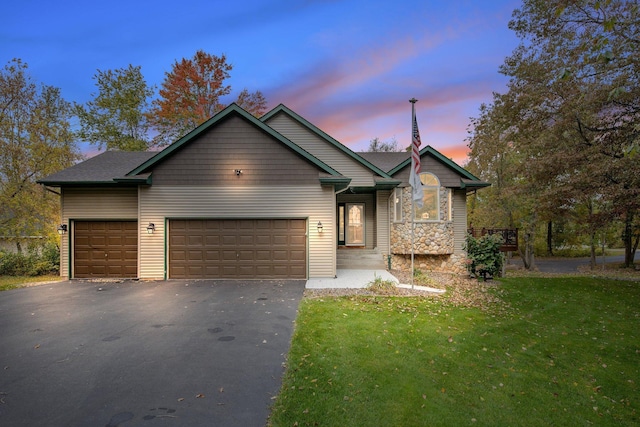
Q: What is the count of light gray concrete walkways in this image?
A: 1